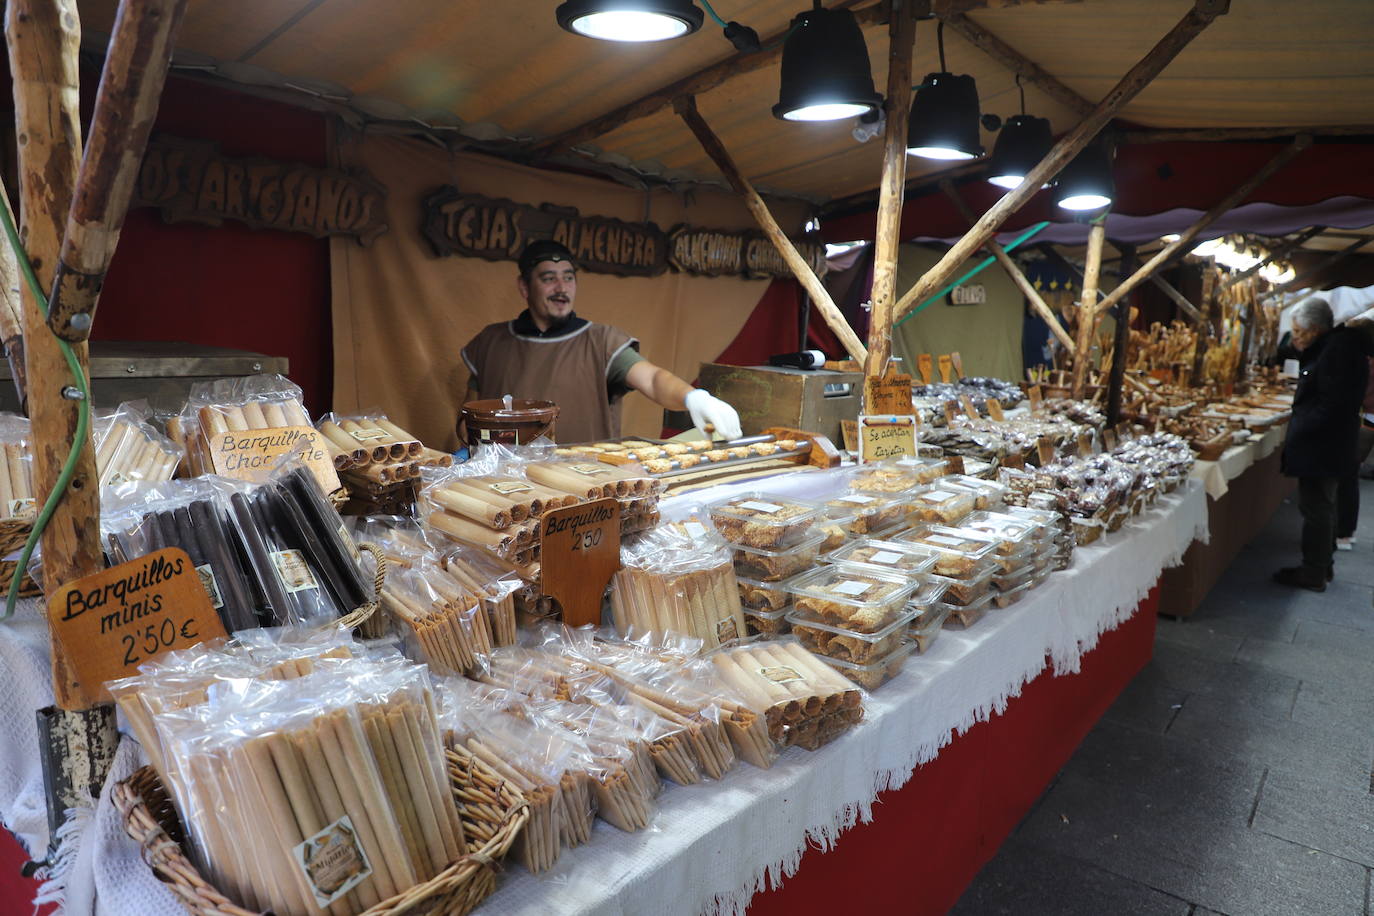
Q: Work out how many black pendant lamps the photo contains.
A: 5